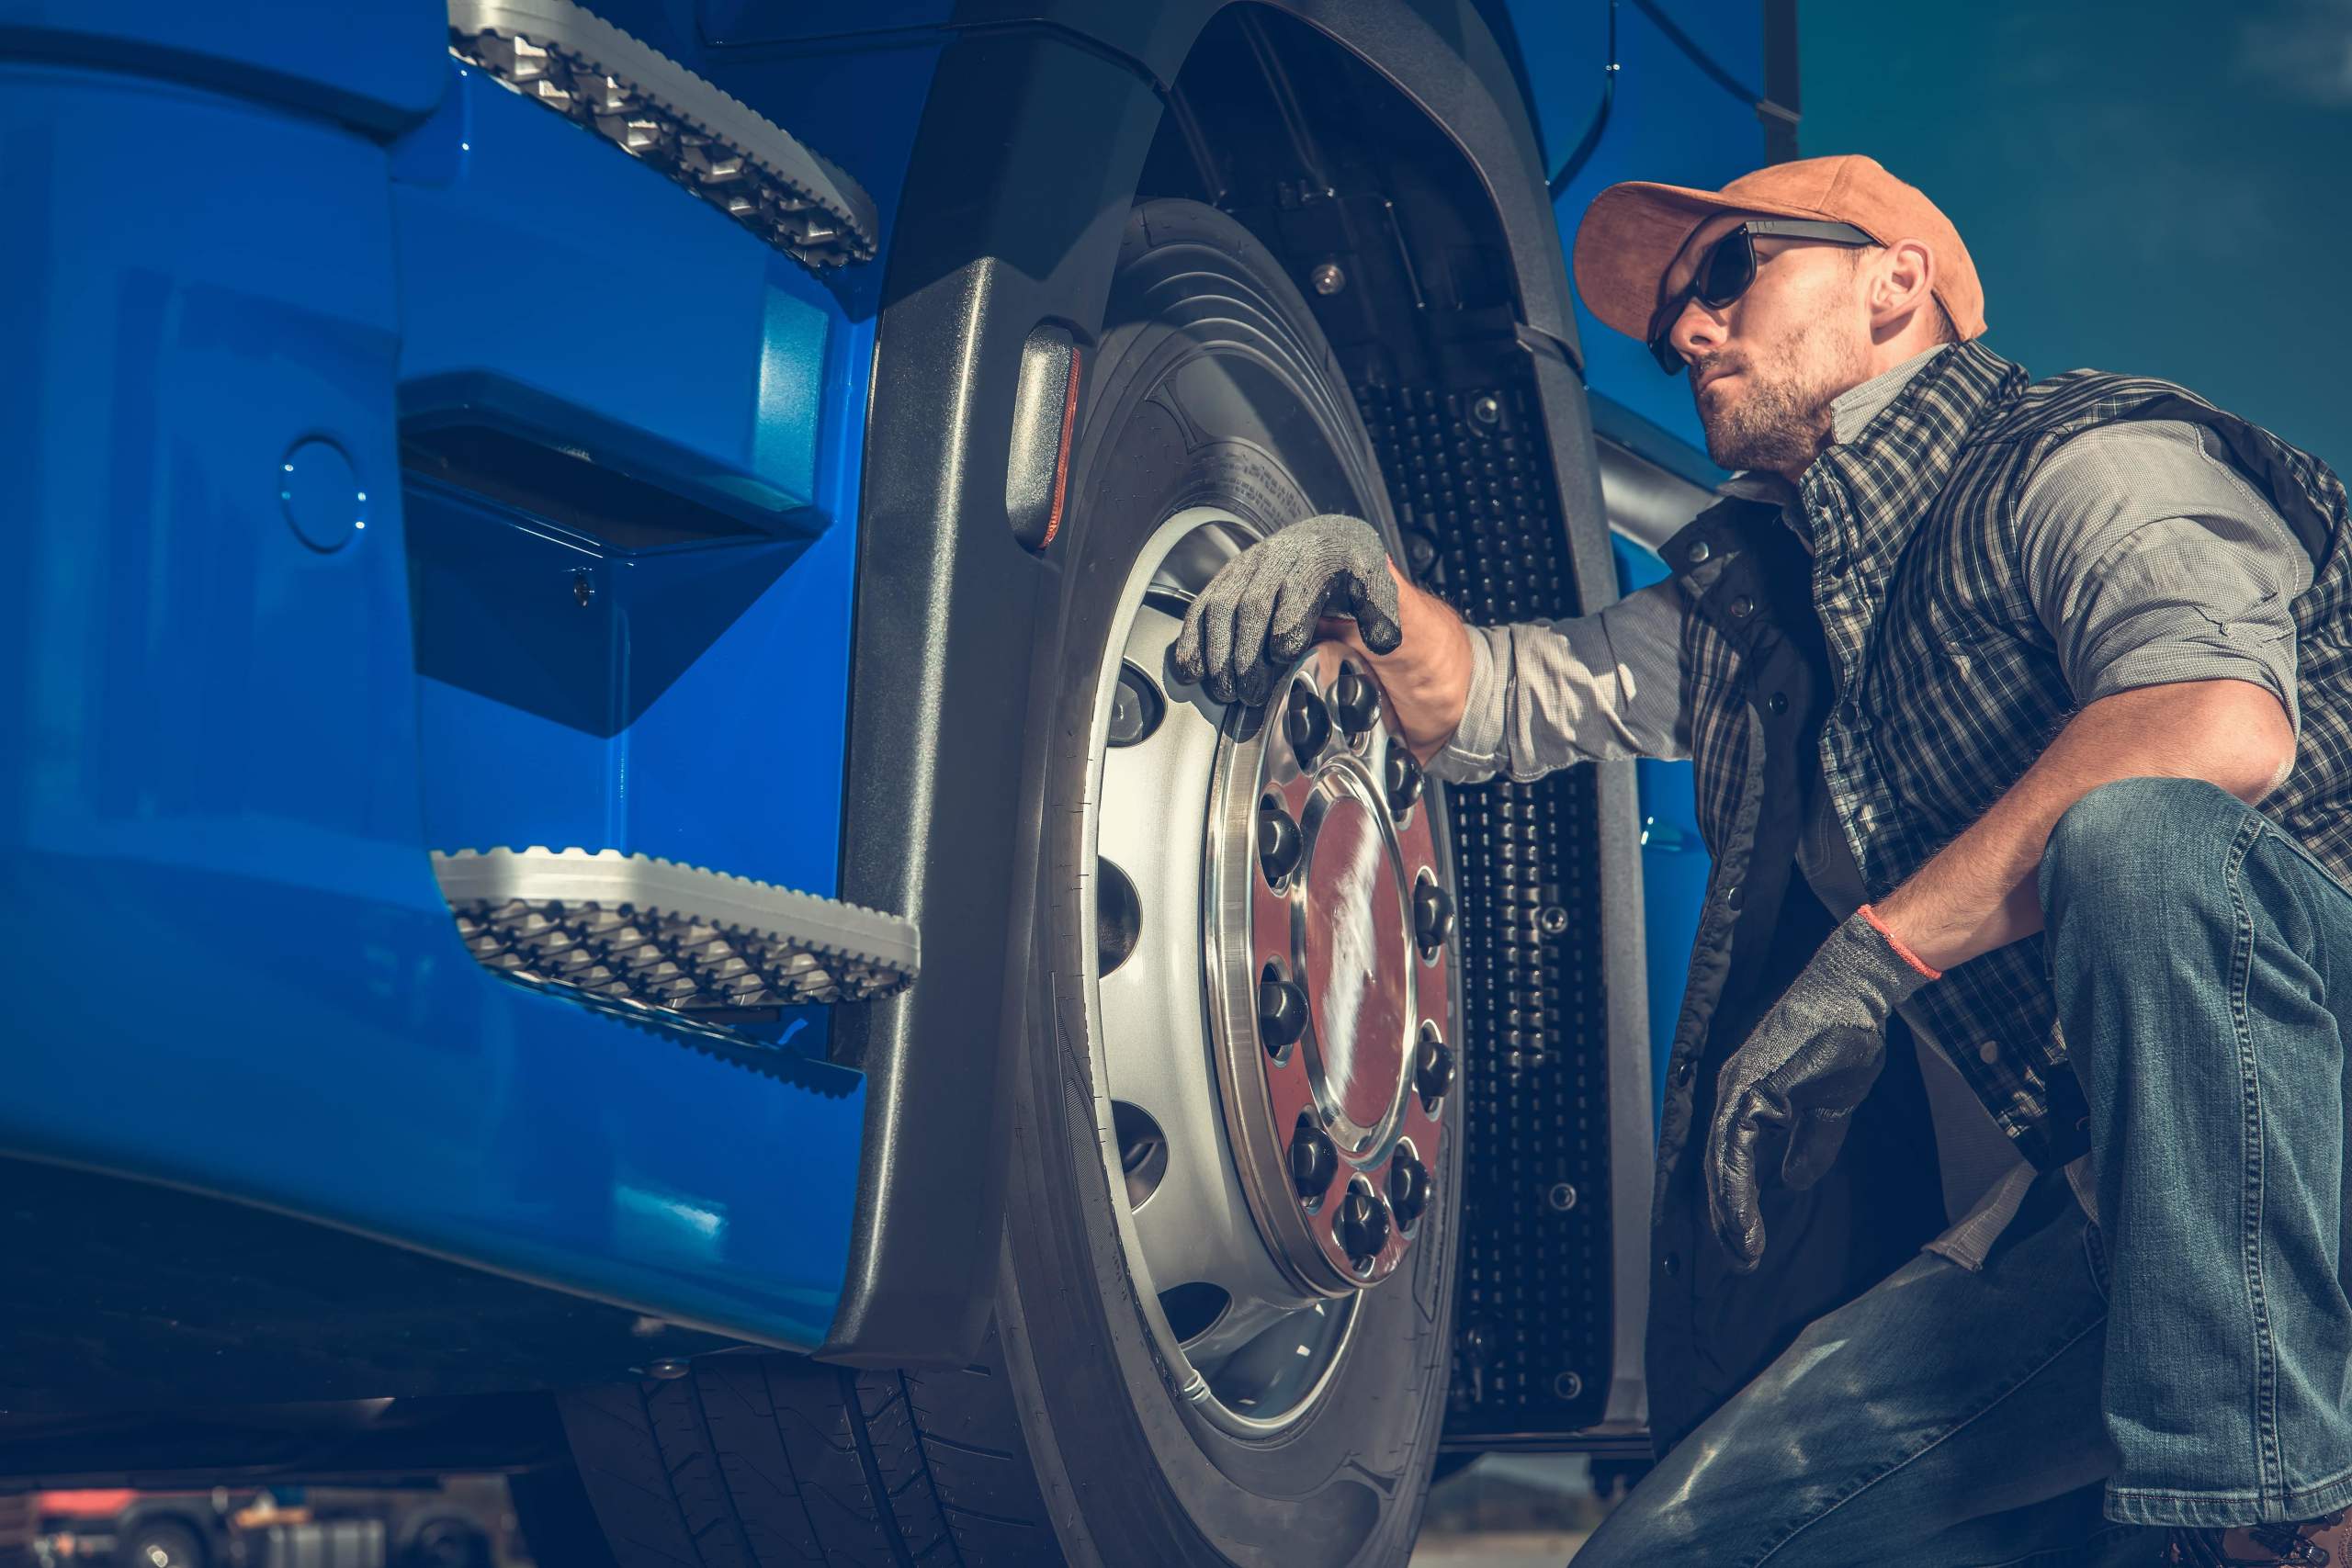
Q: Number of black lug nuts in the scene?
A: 10